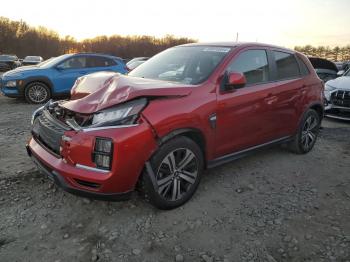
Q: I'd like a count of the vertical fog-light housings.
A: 1